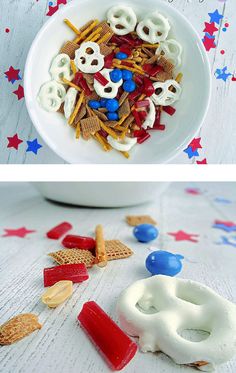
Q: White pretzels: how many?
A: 12